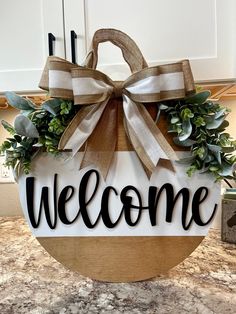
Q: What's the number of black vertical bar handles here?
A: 2